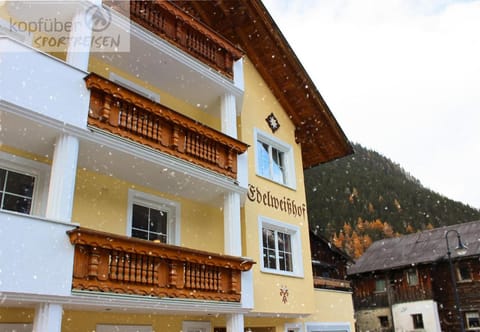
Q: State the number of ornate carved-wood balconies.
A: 3